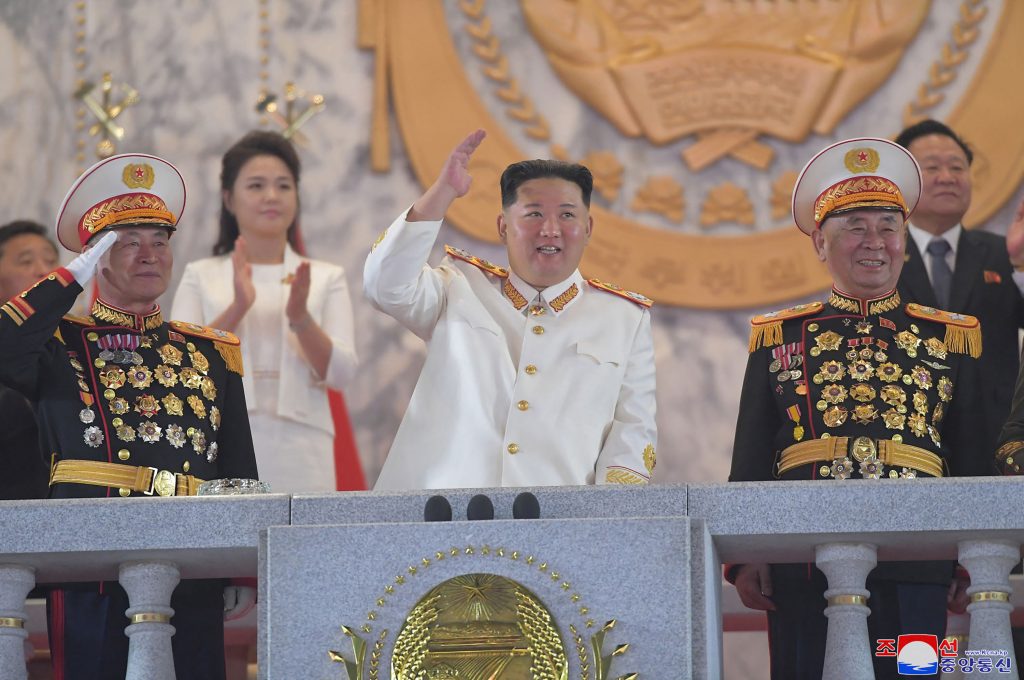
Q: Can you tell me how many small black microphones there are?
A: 3